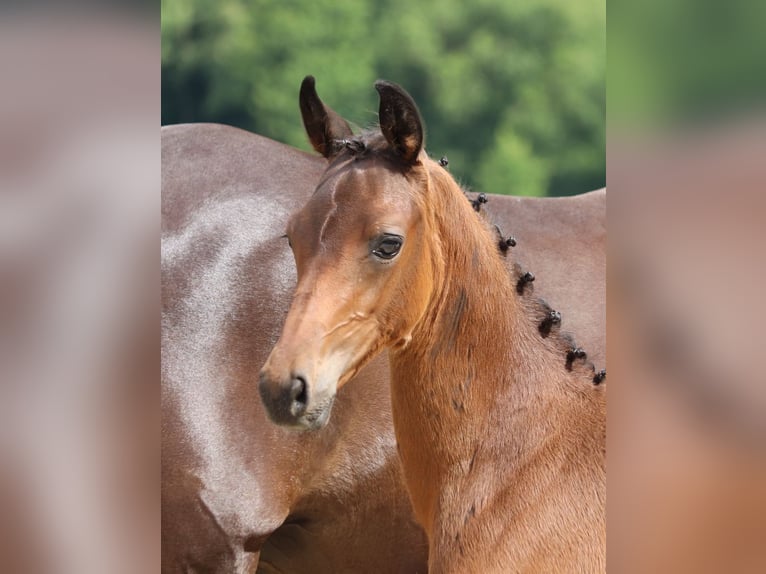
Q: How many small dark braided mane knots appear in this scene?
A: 7